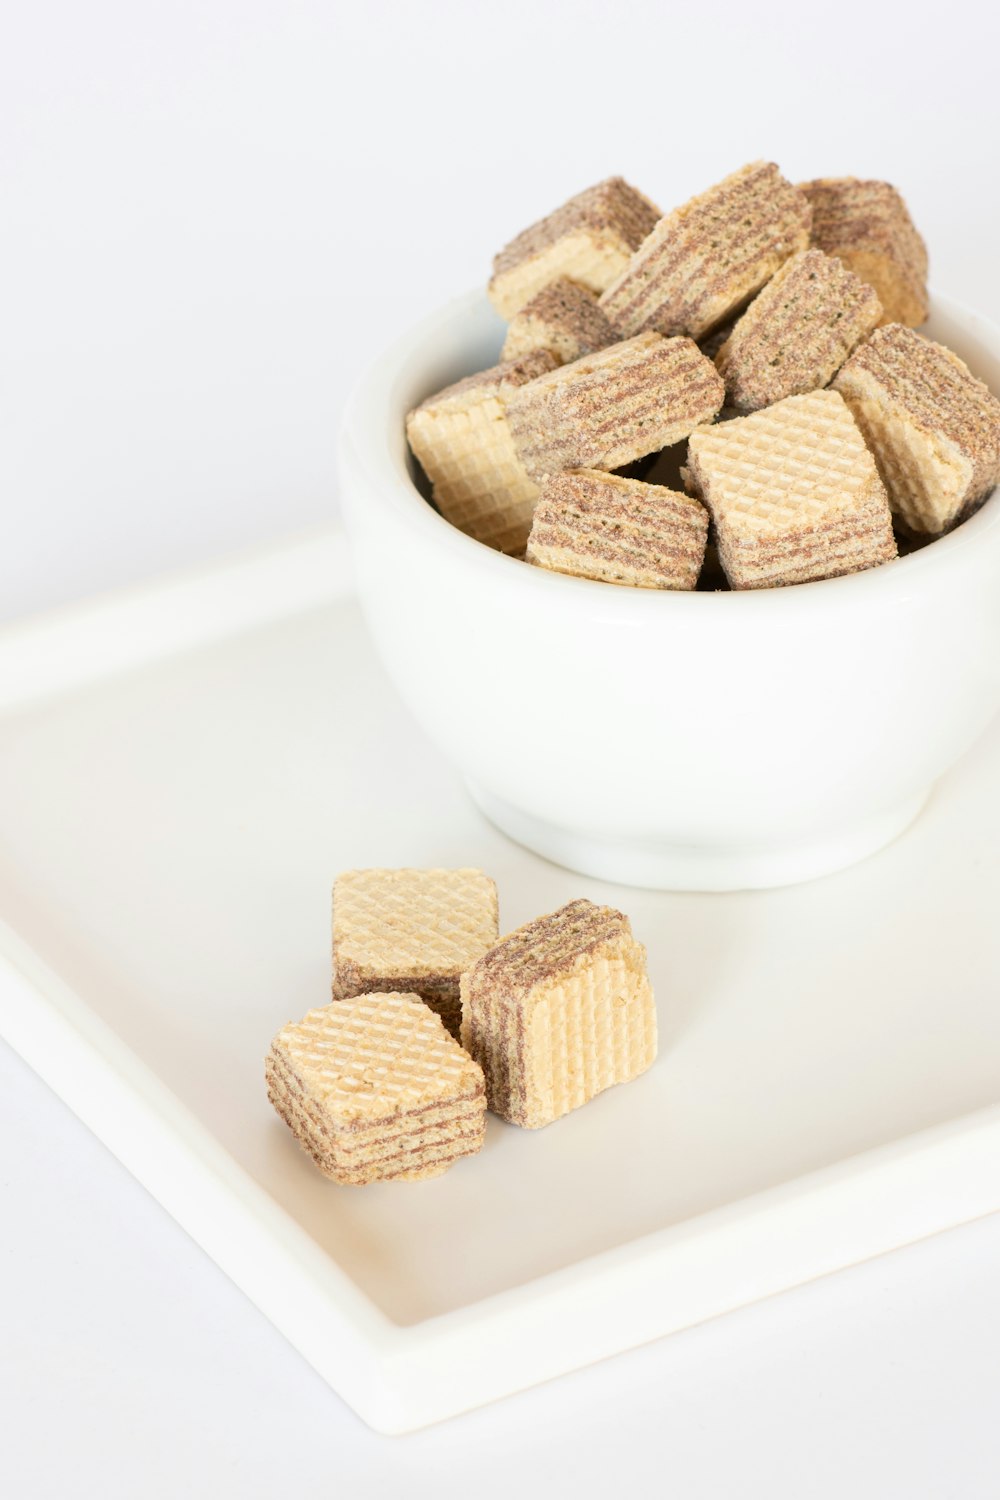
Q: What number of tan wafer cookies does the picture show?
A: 13